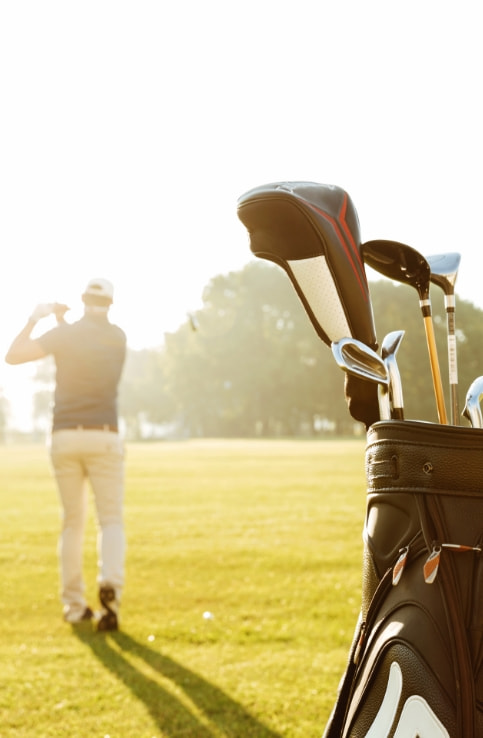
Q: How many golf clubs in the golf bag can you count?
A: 6